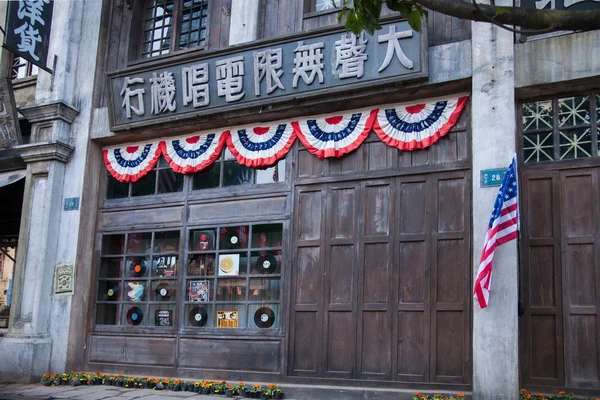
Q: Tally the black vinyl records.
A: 8